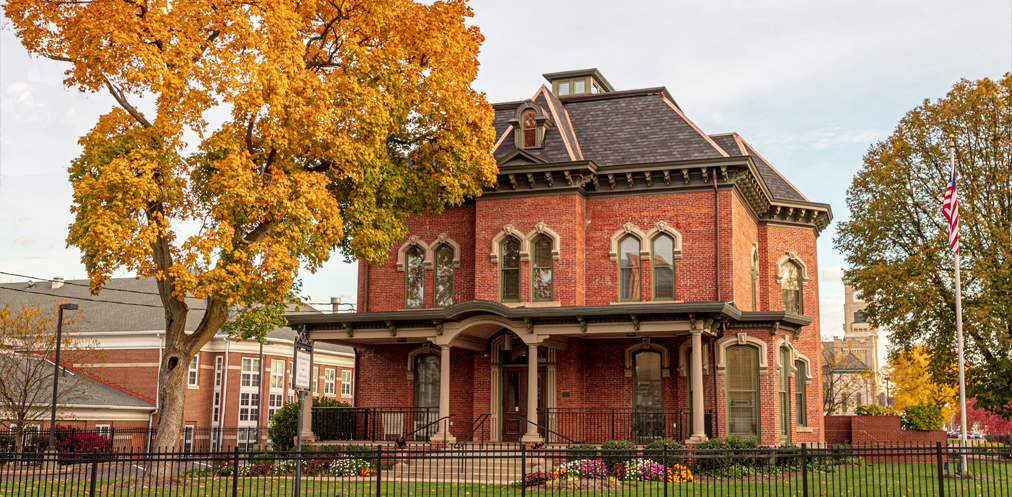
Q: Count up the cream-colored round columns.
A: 4